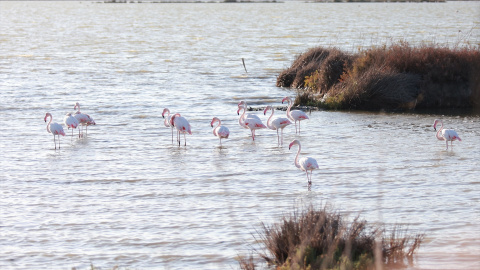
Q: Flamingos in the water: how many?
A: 12